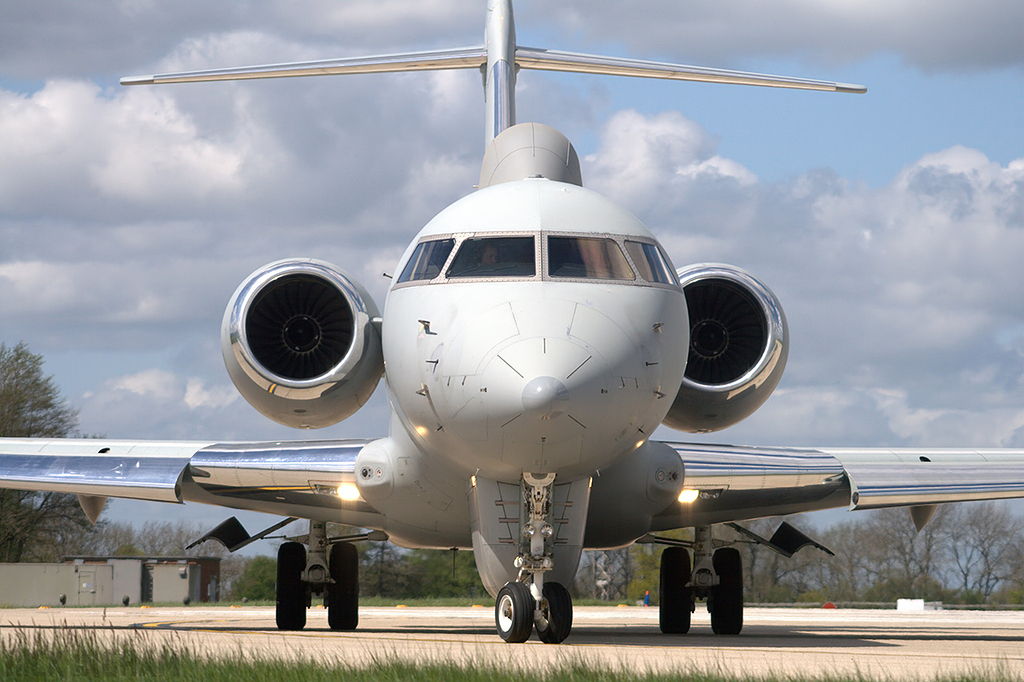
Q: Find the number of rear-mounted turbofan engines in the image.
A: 2